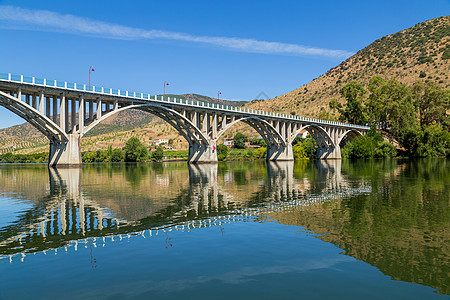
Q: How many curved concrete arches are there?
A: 5